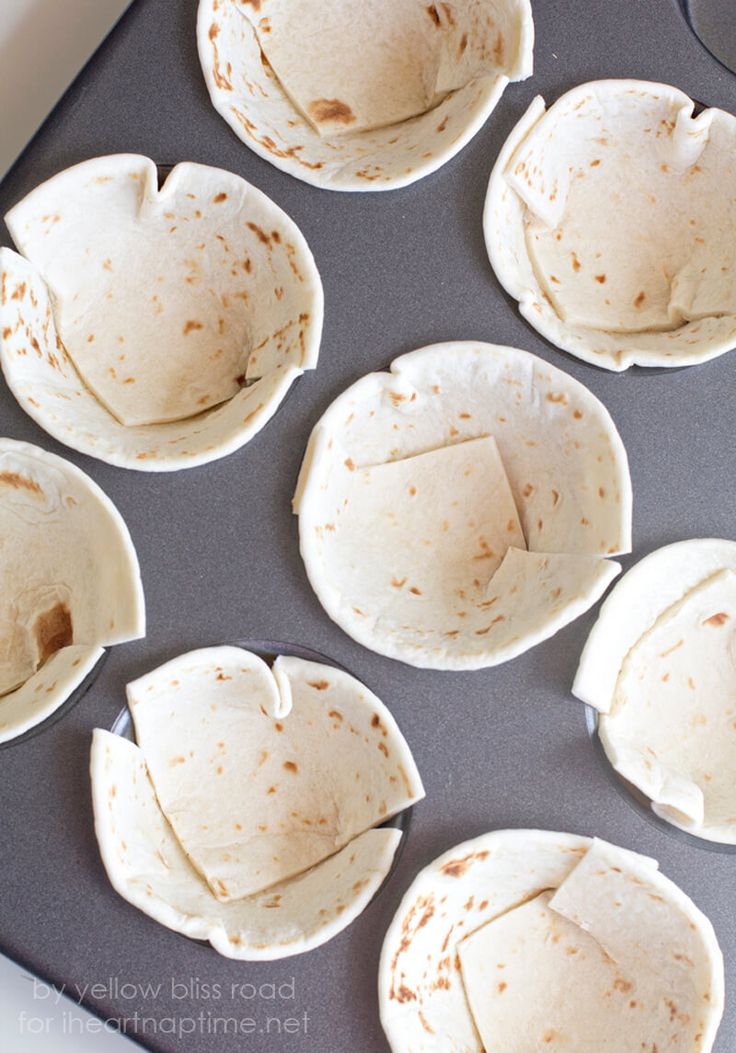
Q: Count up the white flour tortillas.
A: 8